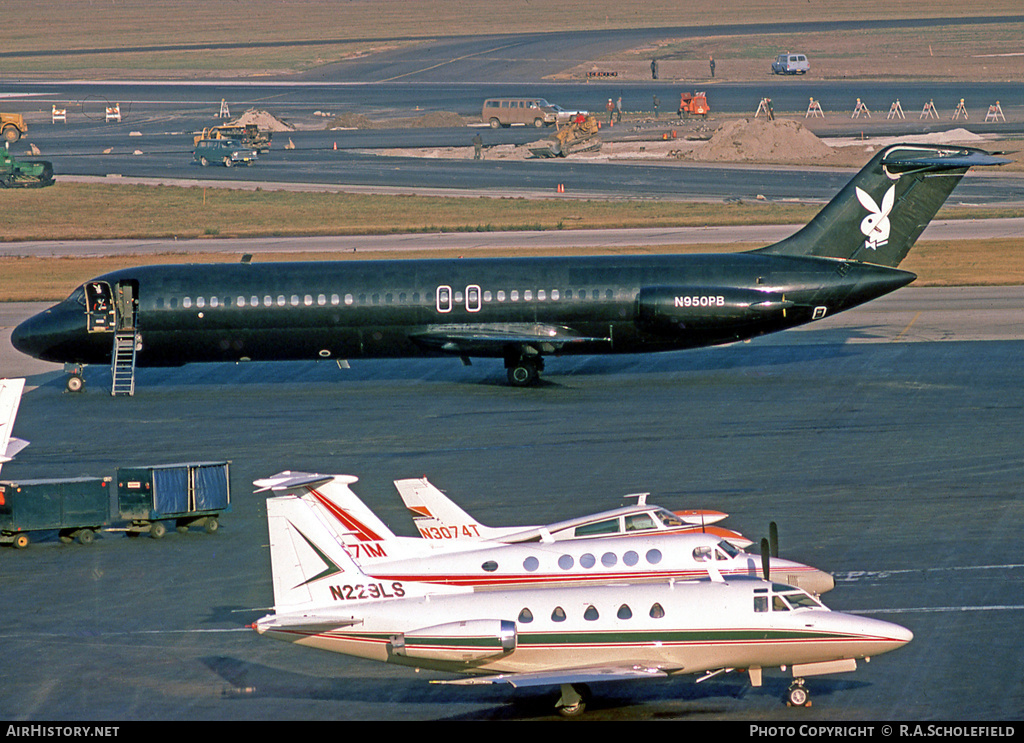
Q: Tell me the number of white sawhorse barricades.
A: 10